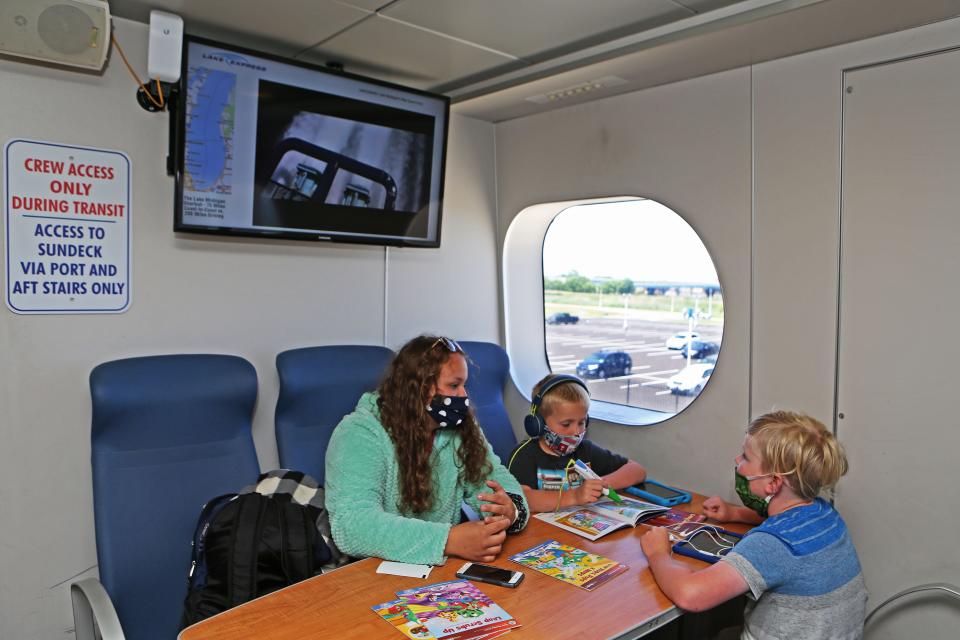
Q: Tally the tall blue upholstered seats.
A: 3